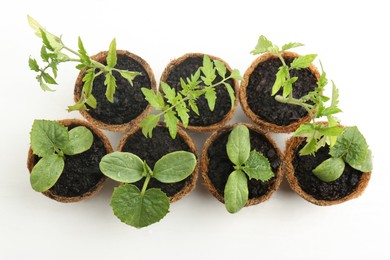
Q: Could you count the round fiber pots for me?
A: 7